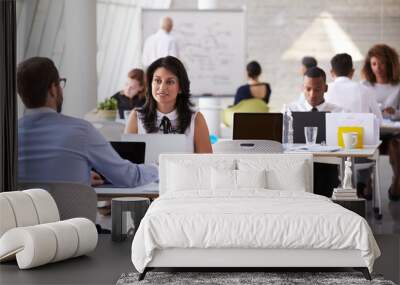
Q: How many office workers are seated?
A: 8